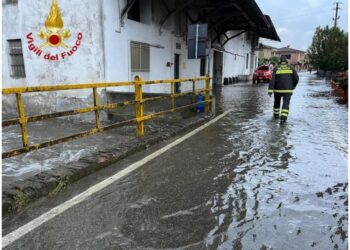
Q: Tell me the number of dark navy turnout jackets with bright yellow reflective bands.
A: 1